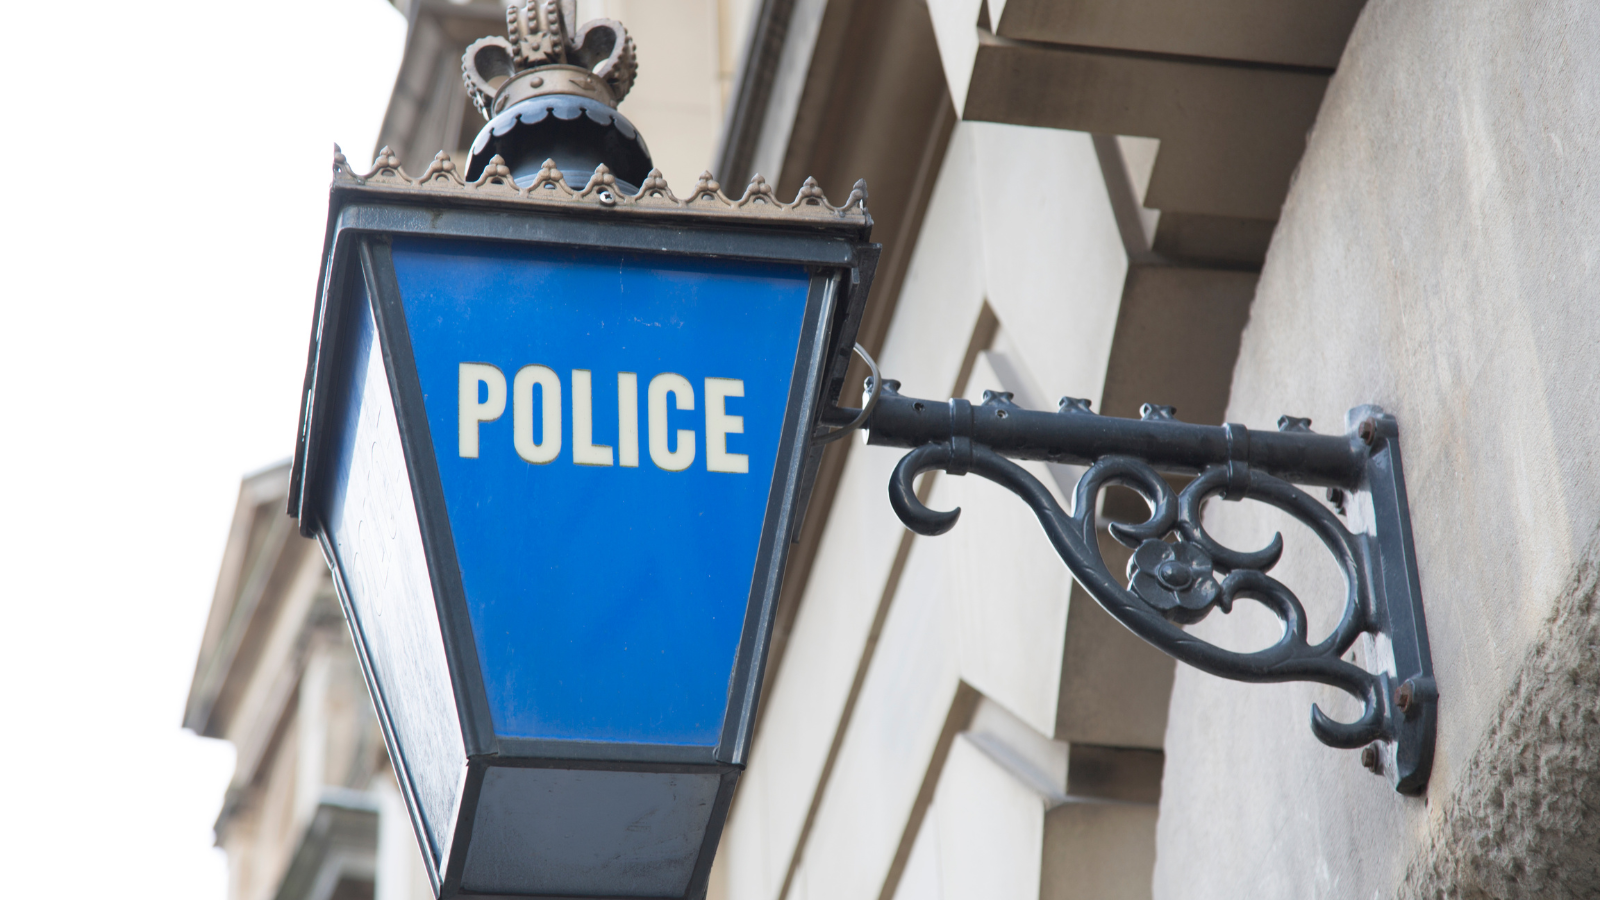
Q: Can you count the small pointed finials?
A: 11